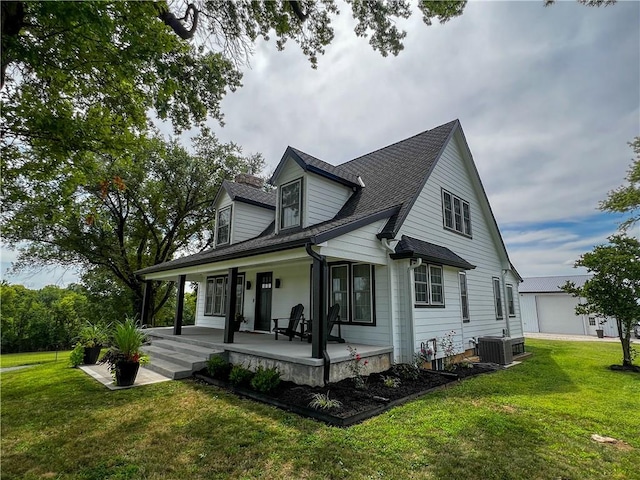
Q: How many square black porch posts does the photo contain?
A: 4